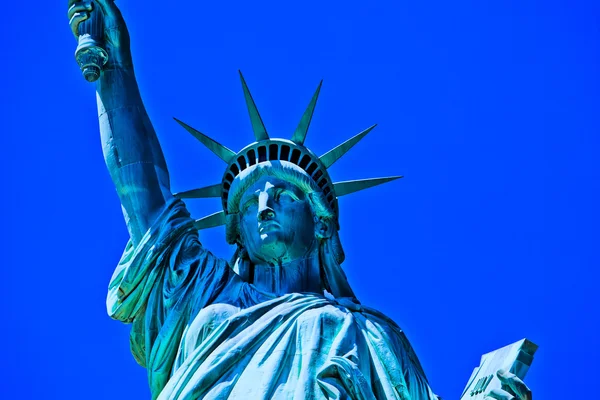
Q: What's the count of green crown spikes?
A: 7